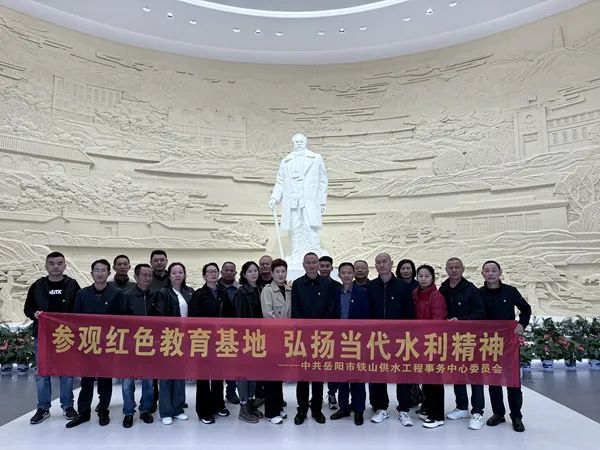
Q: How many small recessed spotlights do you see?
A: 12